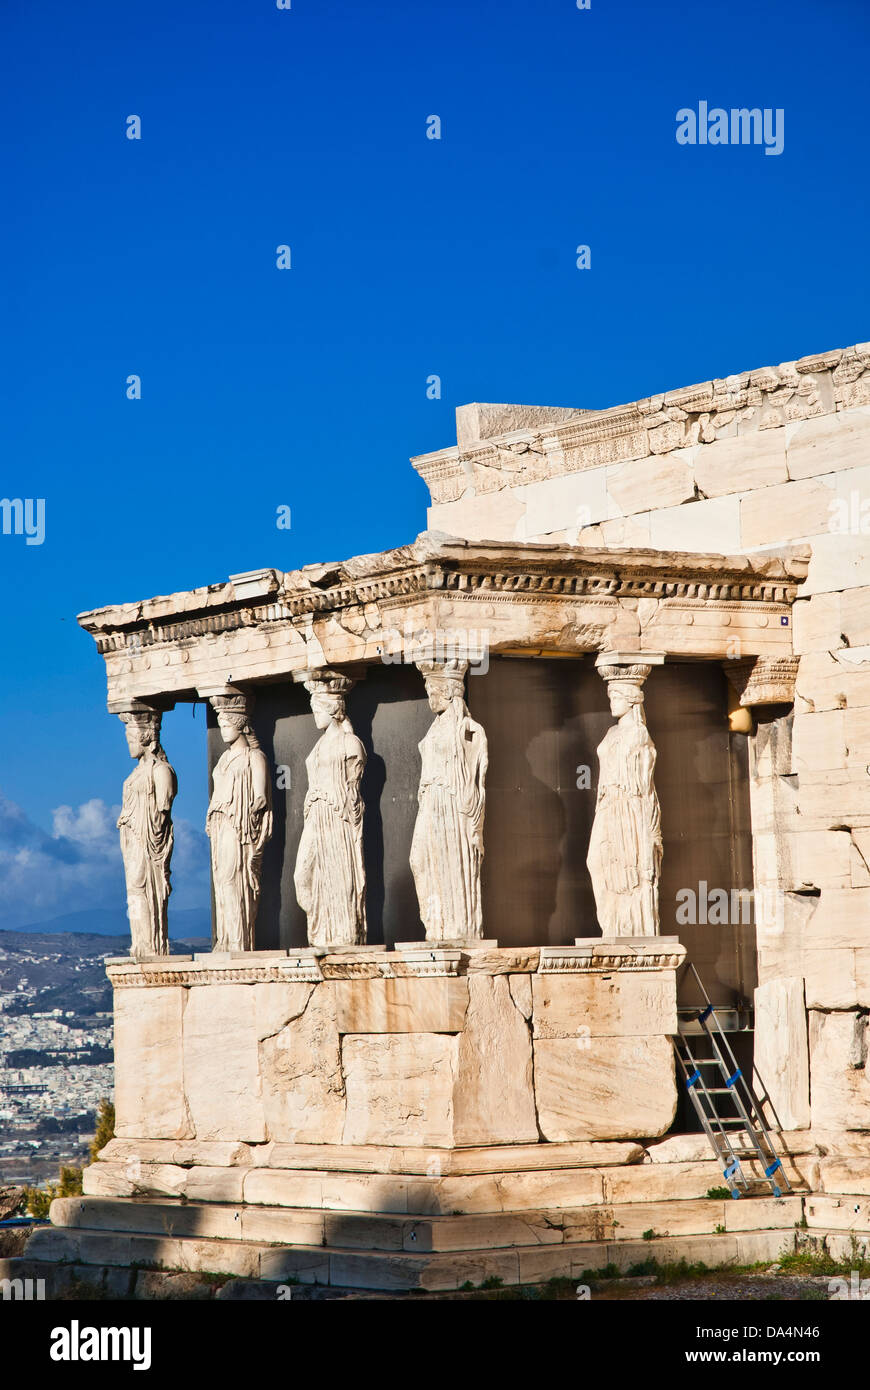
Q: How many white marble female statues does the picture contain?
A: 5